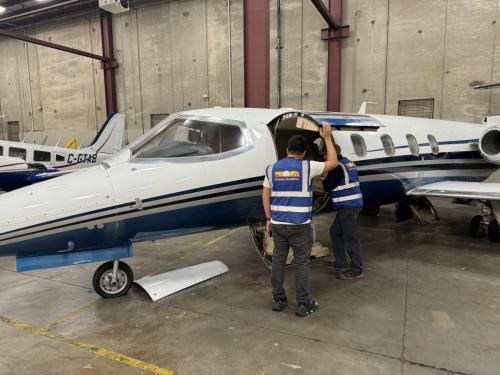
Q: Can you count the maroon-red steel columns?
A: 3